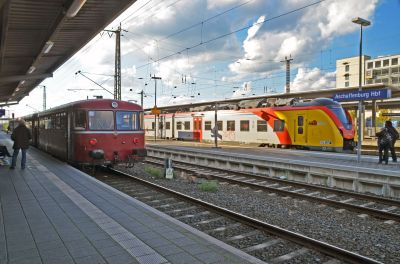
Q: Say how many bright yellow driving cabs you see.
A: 1